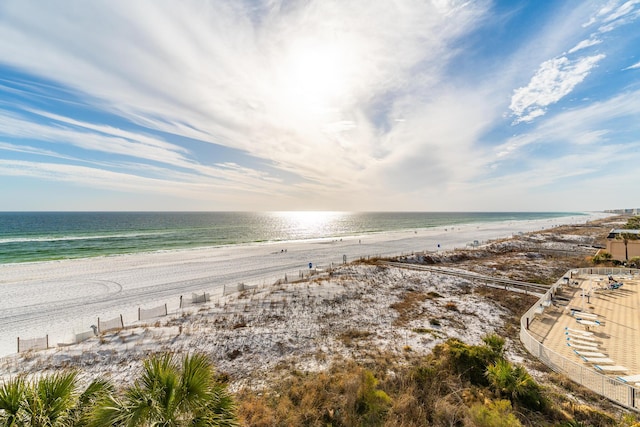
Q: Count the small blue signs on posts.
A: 2